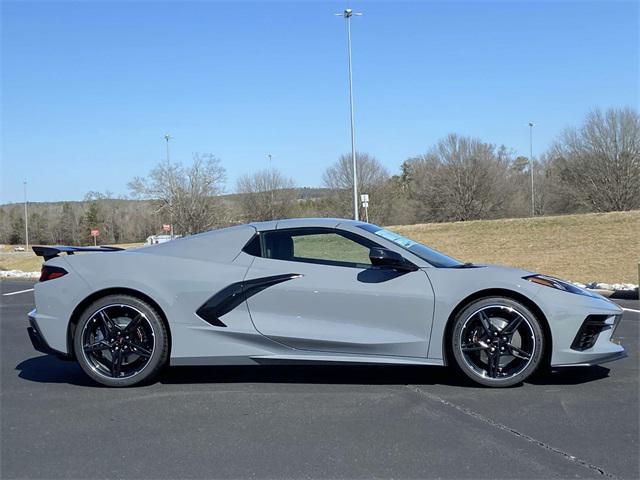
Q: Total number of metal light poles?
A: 5